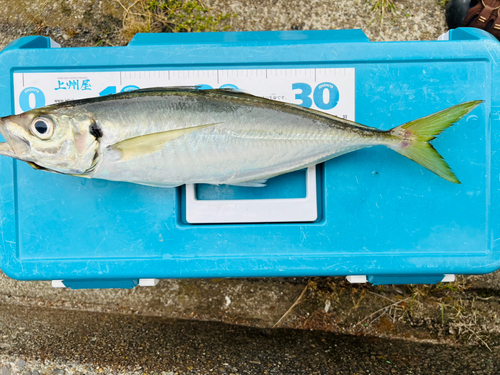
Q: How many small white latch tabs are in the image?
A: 4